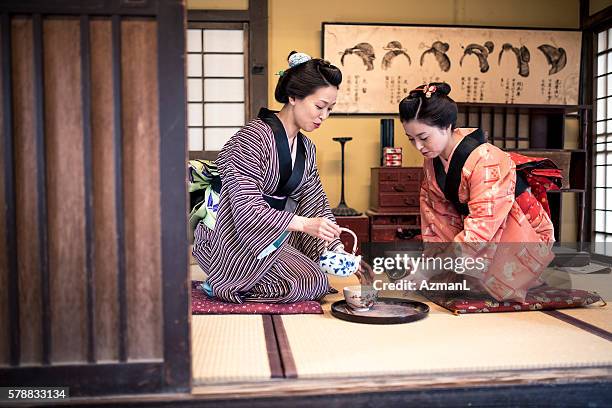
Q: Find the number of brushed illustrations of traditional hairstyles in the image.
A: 6